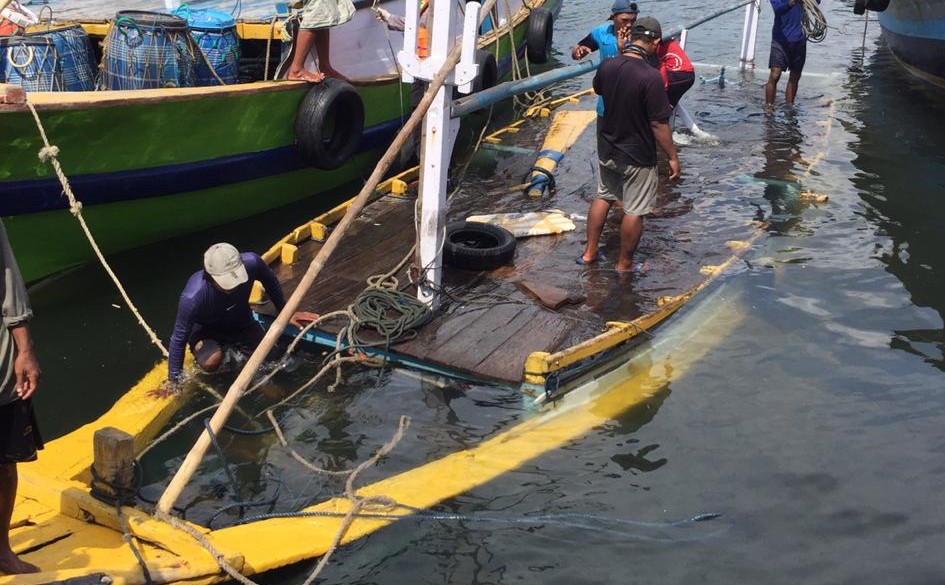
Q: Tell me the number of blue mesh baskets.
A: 4